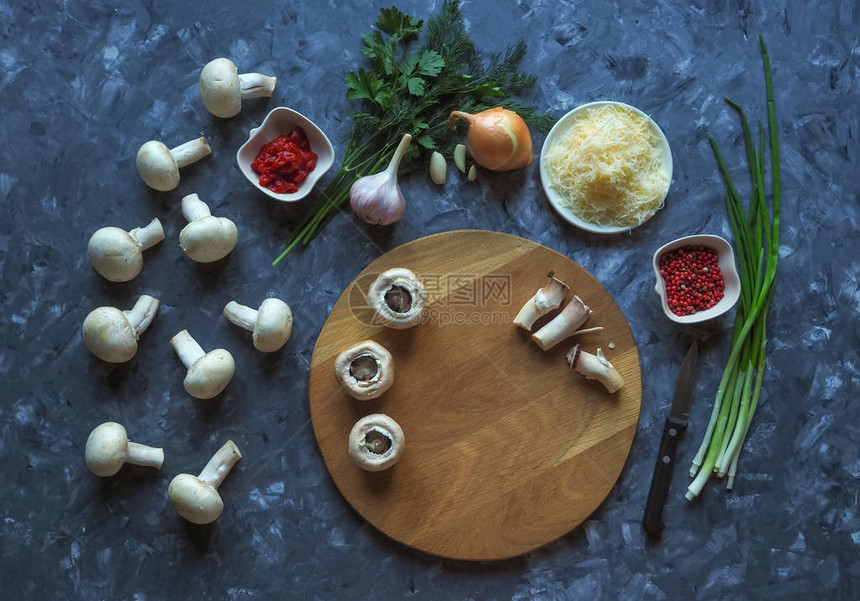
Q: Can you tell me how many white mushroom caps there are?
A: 12